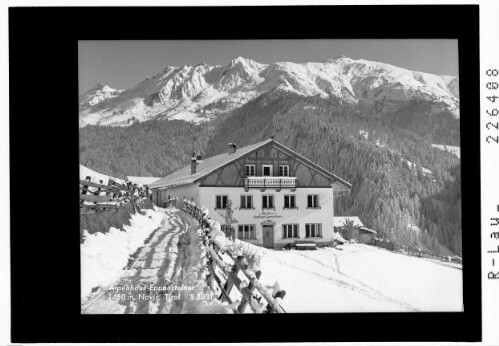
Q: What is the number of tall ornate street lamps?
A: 0